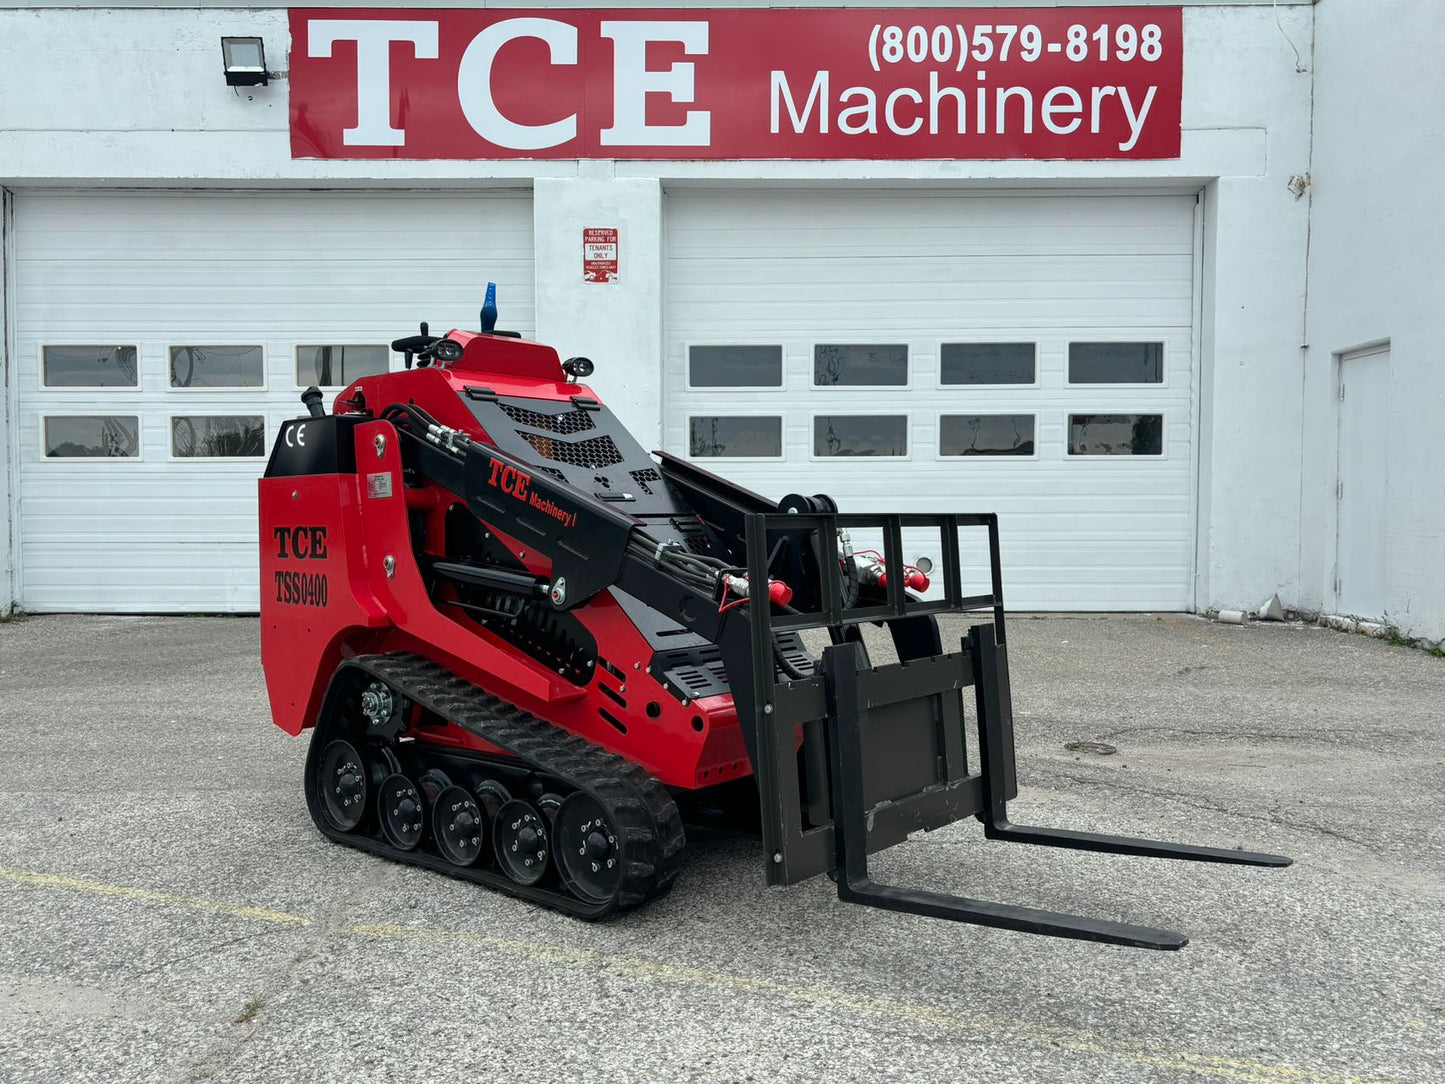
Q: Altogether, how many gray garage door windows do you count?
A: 13